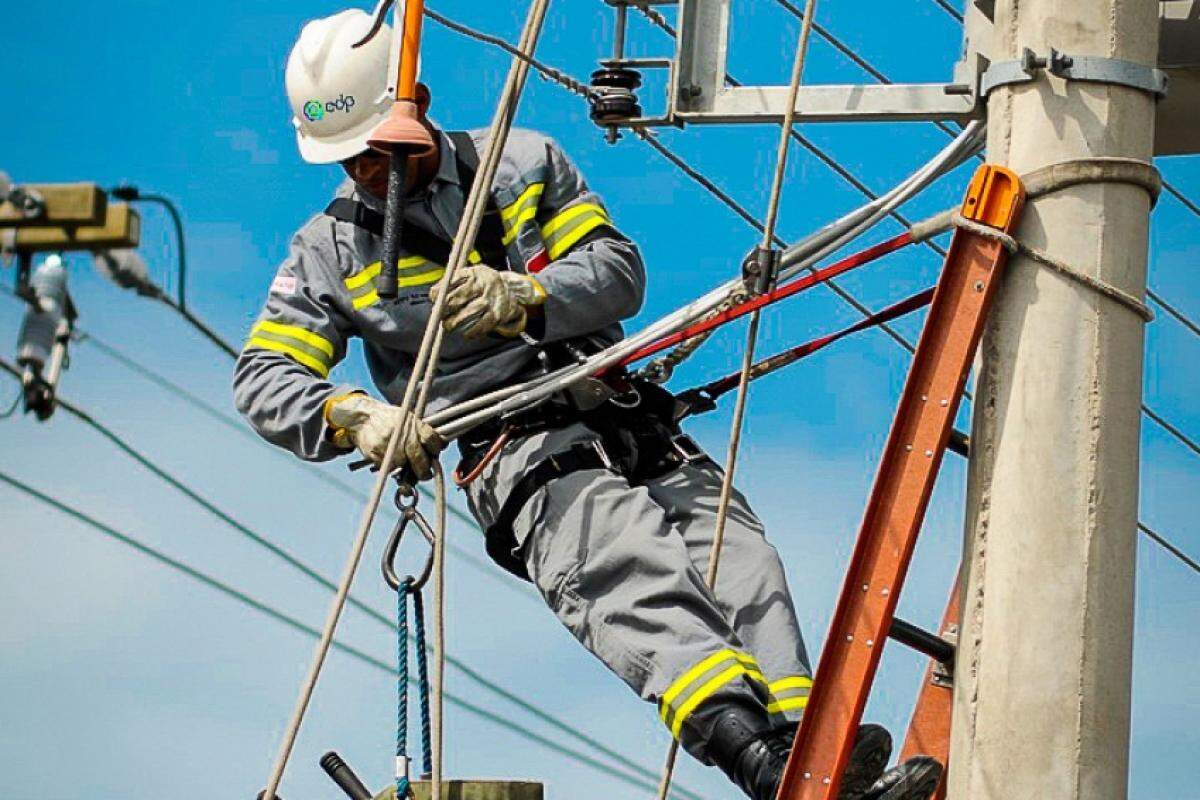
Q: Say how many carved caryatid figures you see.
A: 0